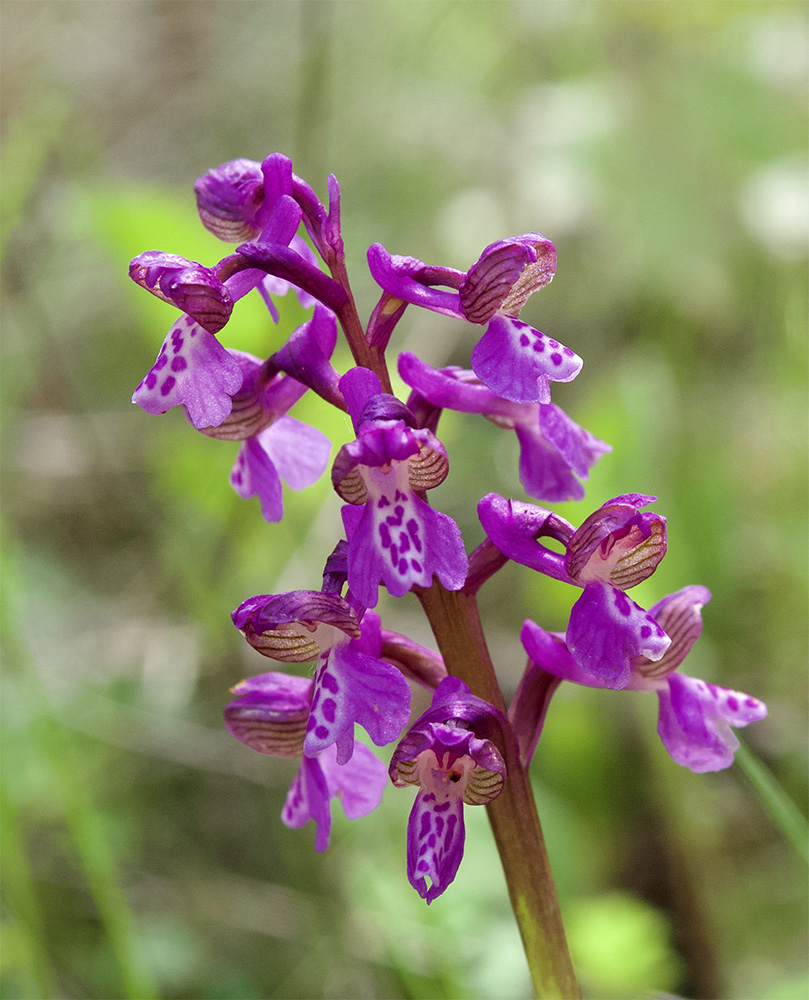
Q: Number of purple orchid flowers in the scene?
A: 11